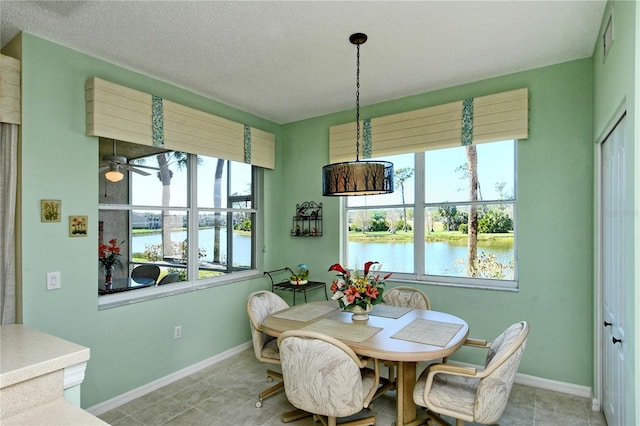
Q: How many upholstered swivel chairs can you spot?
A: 4